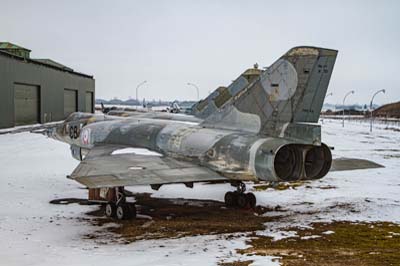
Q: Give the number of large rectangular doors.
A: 3